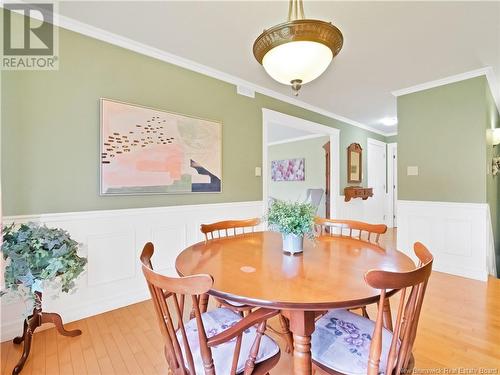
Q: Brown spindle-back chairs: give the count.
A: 4